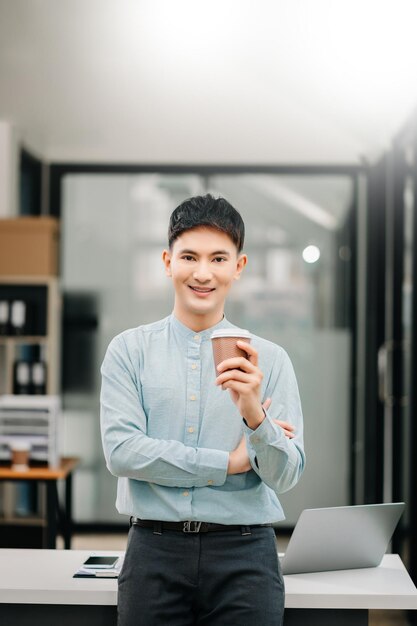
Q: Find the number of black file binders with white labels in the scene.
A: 4